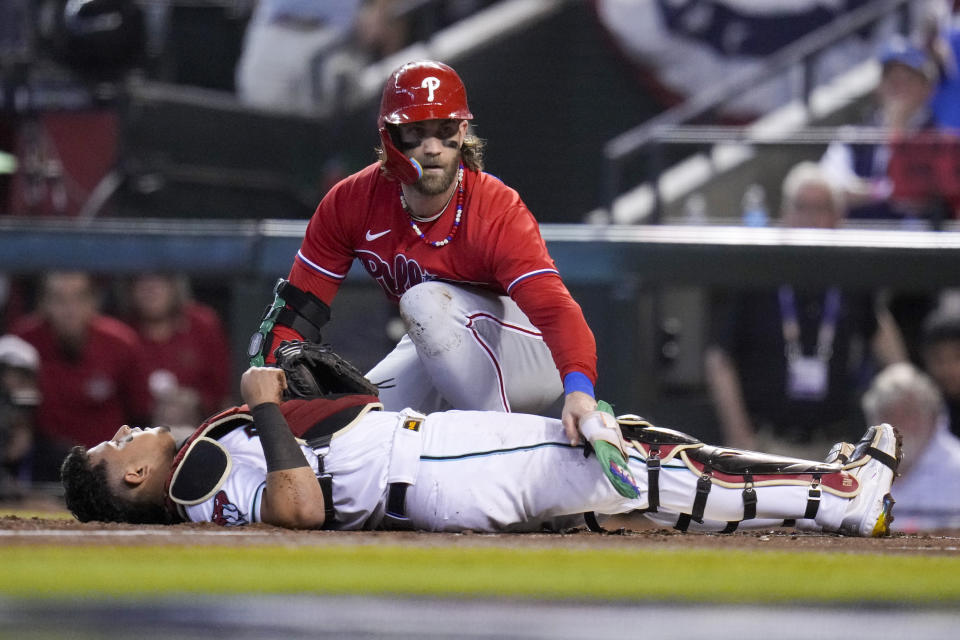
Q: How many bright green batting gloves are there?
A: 1